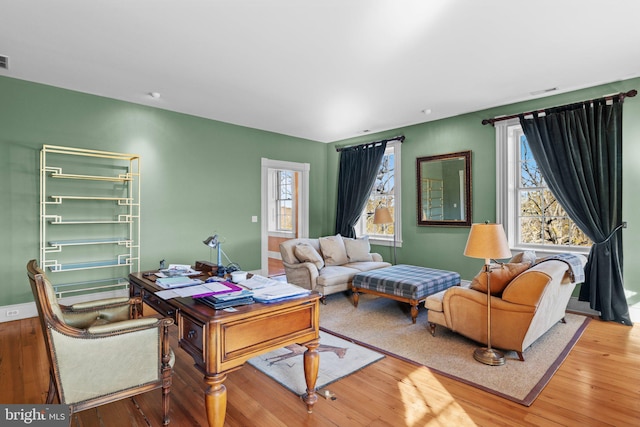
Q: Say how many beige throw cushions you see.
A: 3